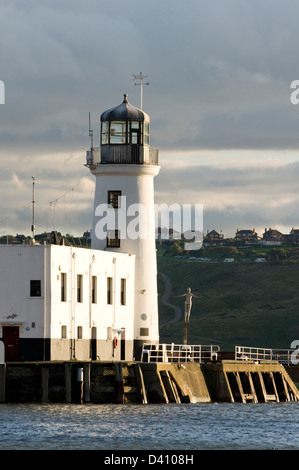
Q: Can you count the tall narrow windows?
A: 5